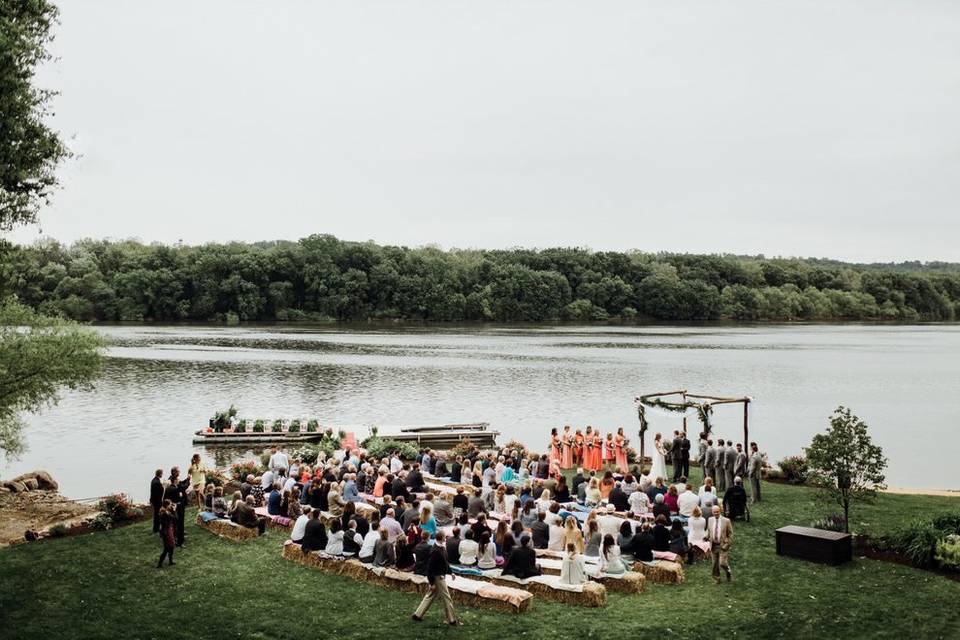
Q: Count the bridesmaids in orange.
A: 7